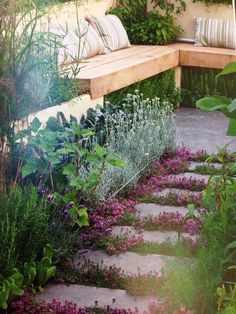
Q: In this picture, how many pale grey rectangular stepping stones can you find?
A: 7